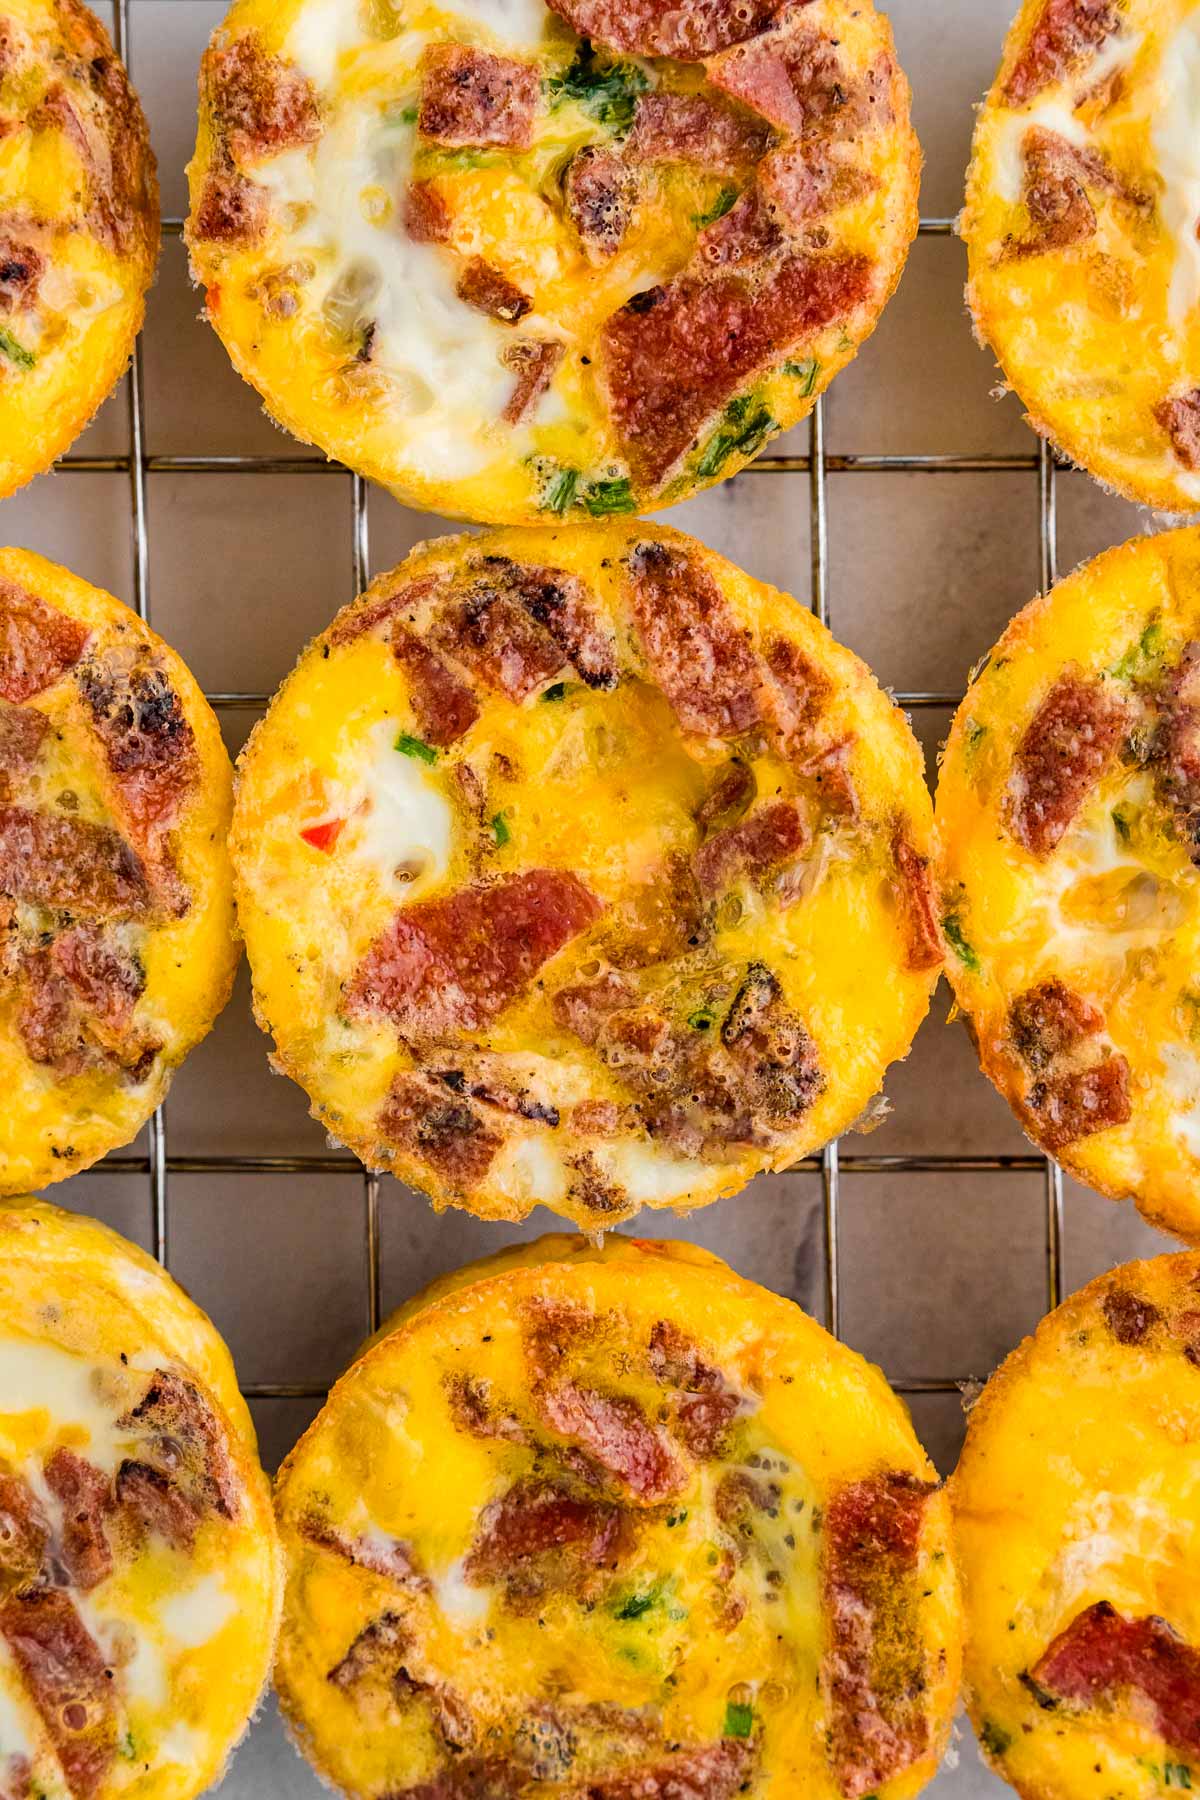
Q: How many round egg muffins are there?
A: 9